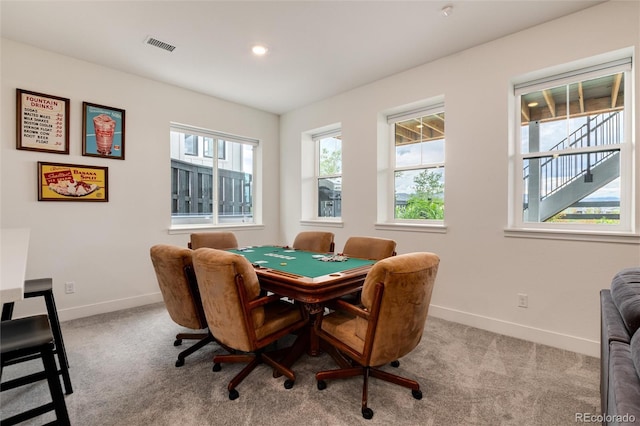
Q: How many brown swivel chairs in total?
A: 6